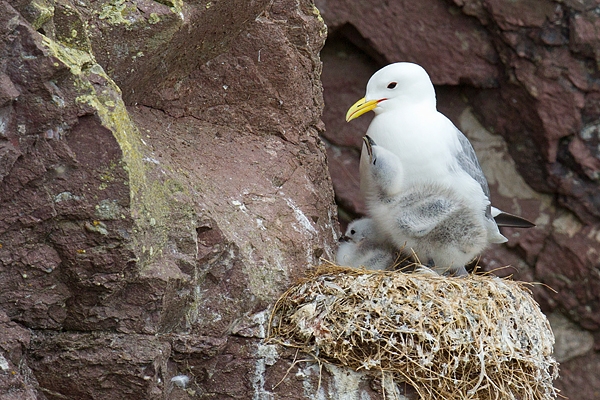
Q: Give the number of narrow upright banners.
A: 0